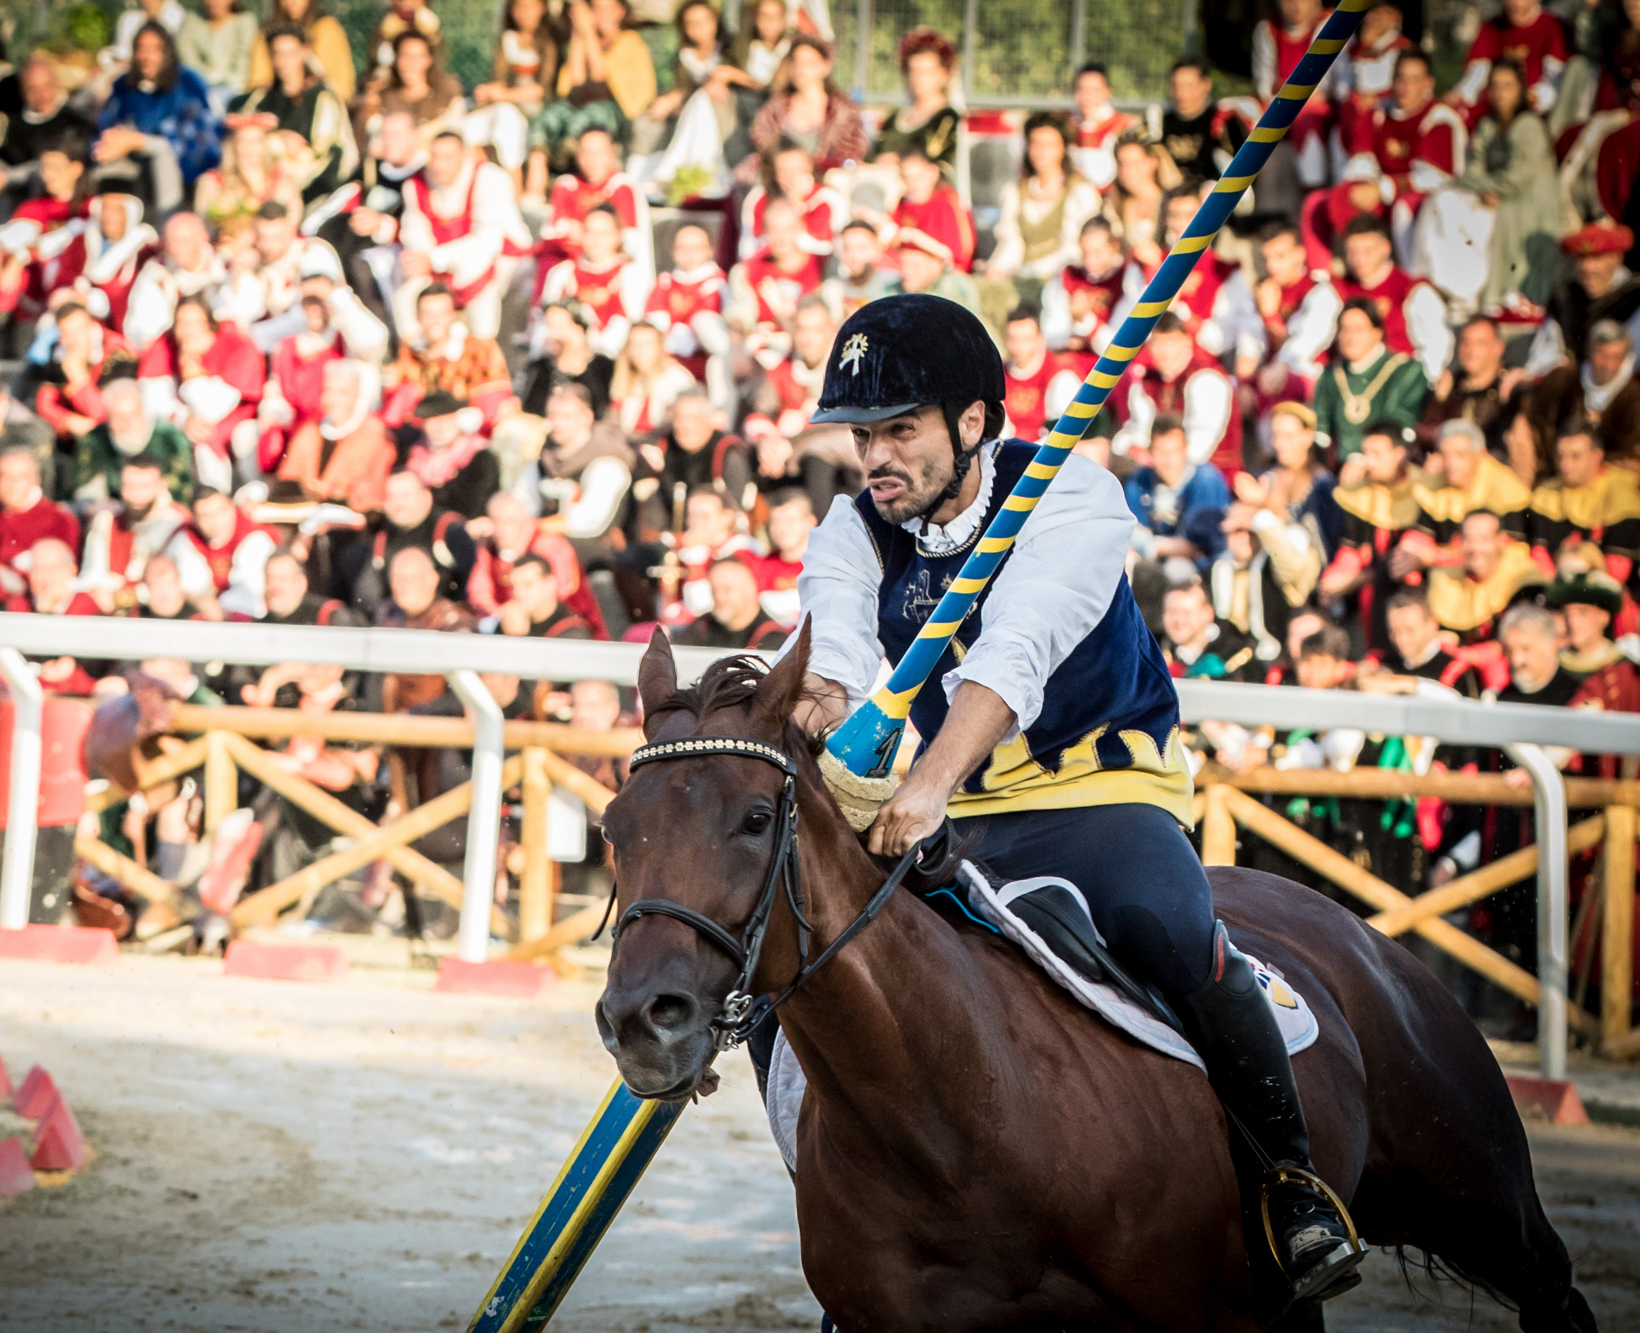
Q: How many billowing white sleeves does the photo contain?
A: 2